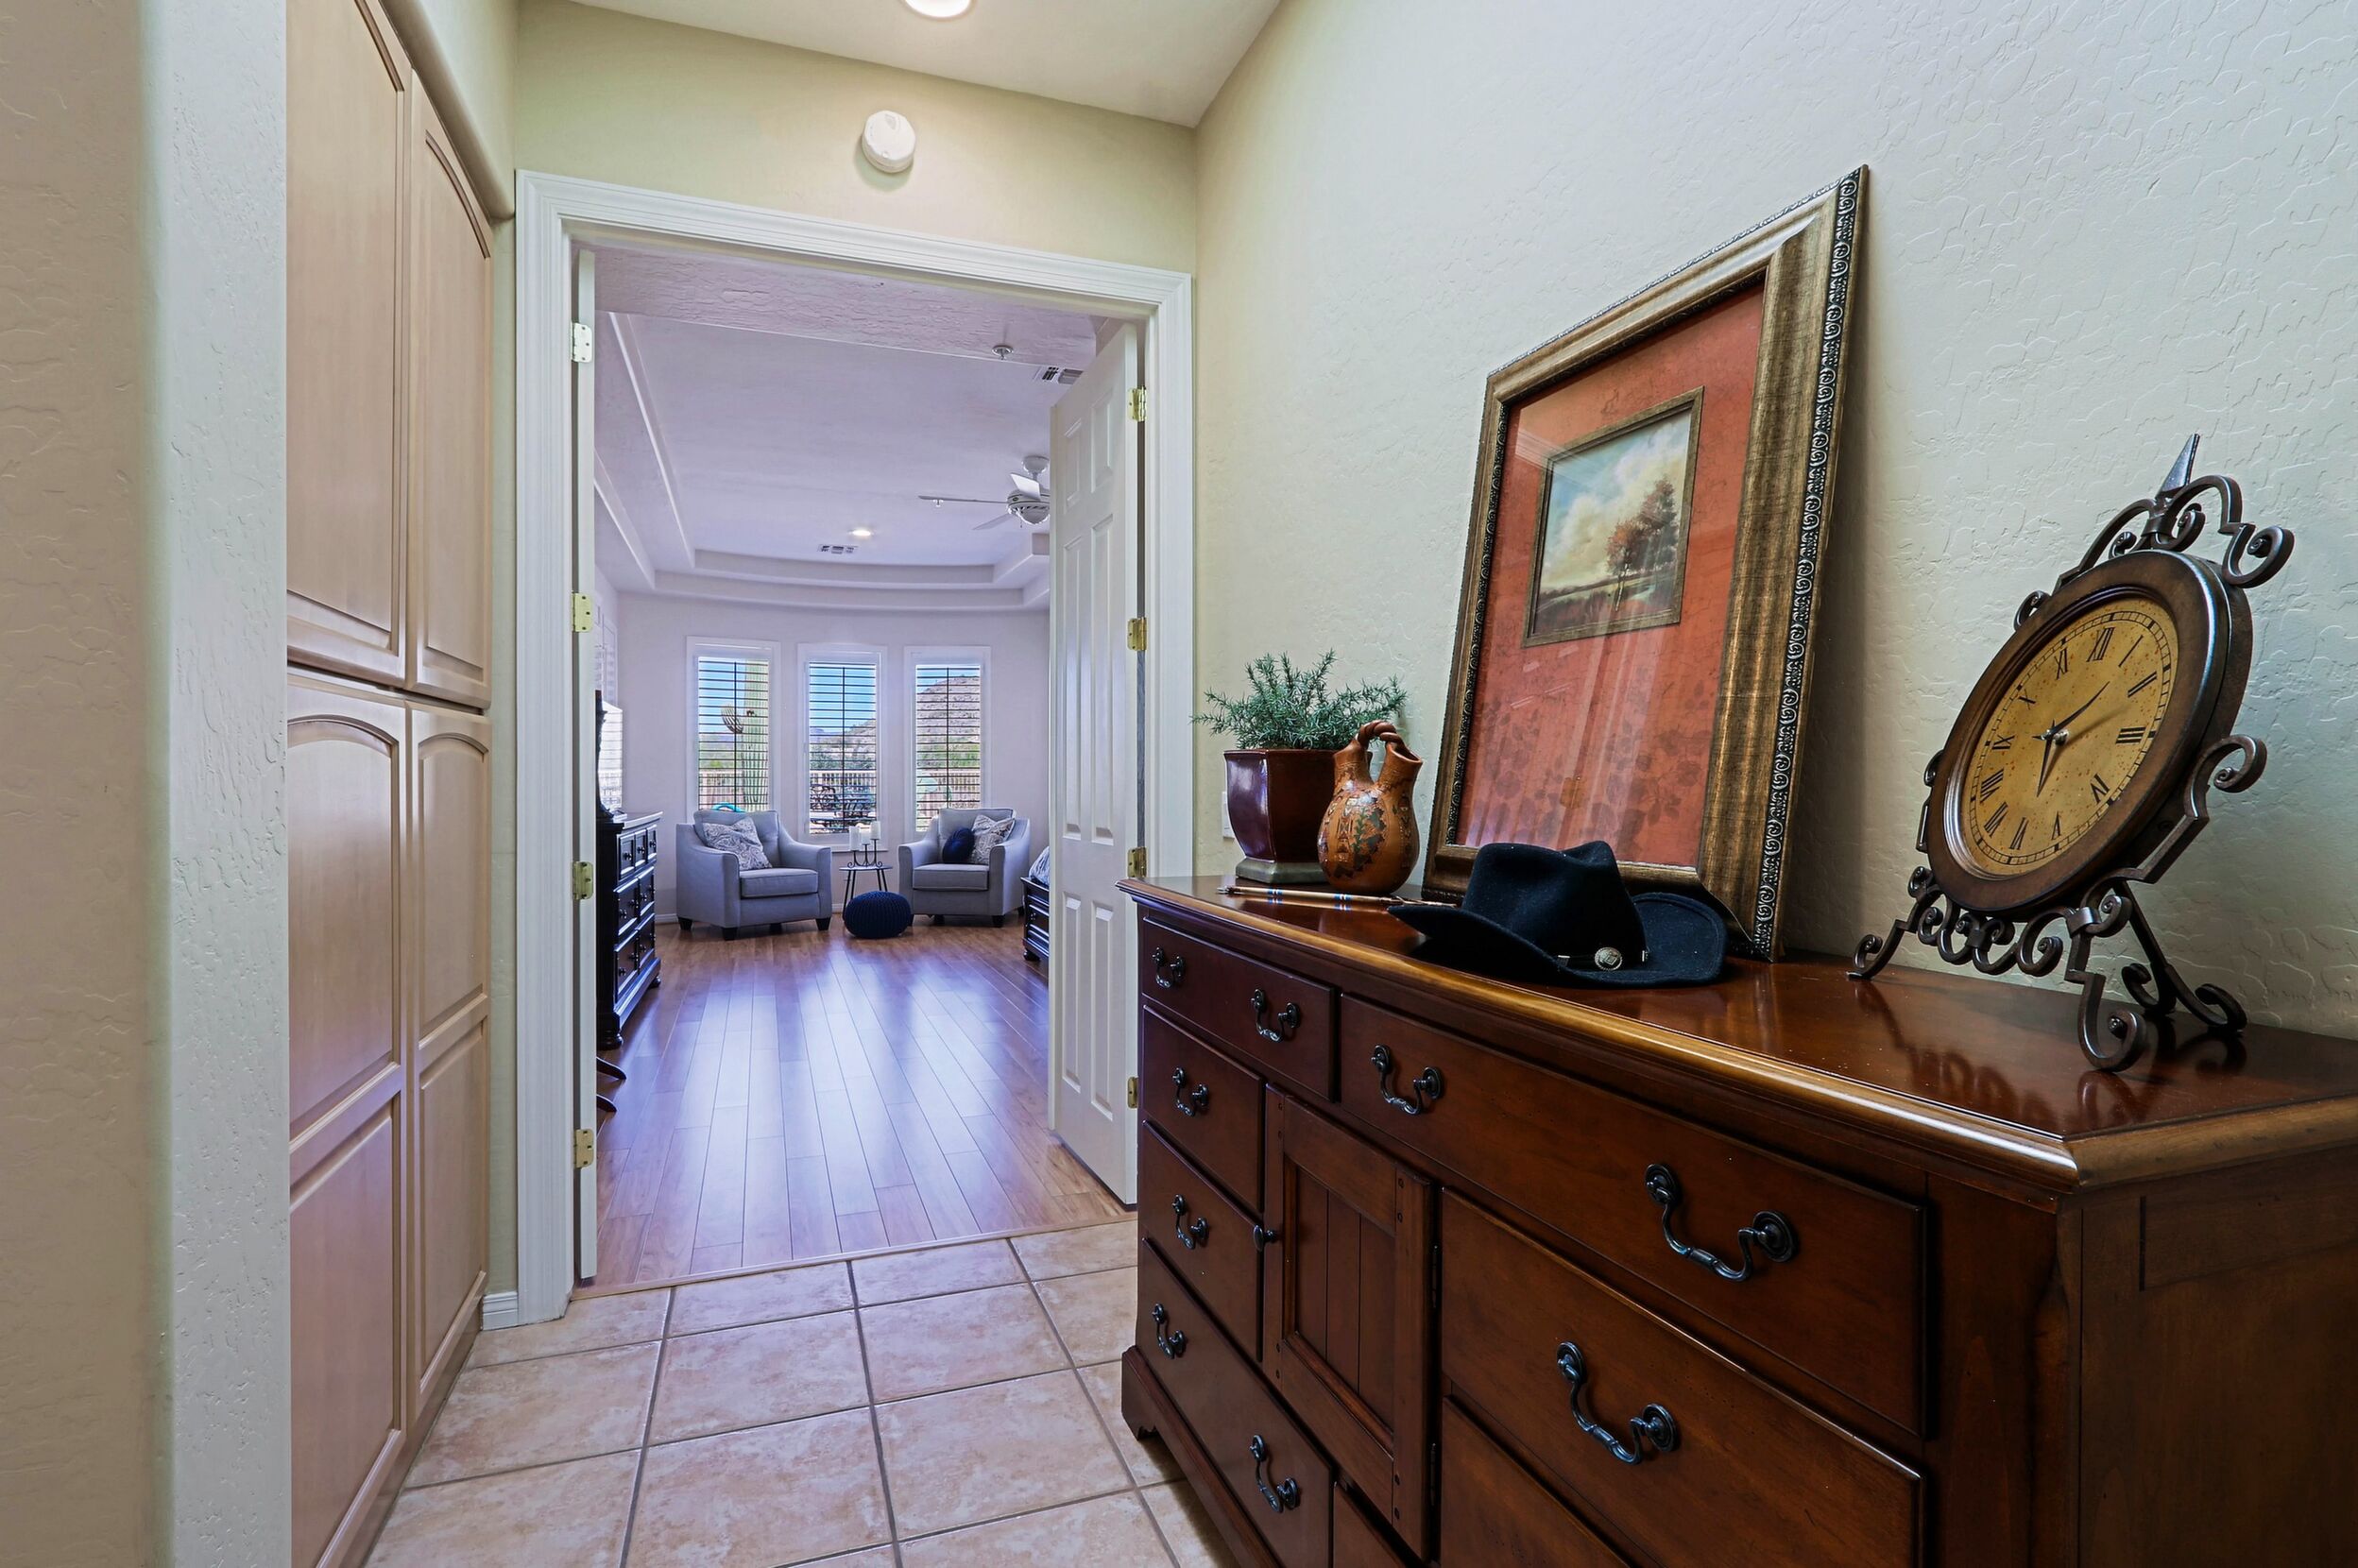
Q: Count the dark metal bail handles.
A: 9